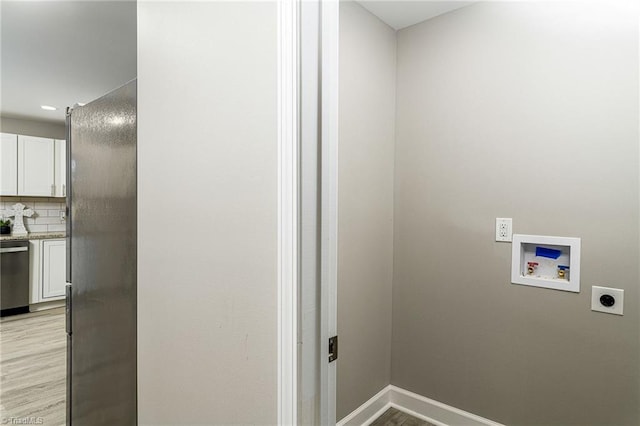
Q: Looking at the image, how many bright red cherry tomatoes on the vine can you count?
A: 0